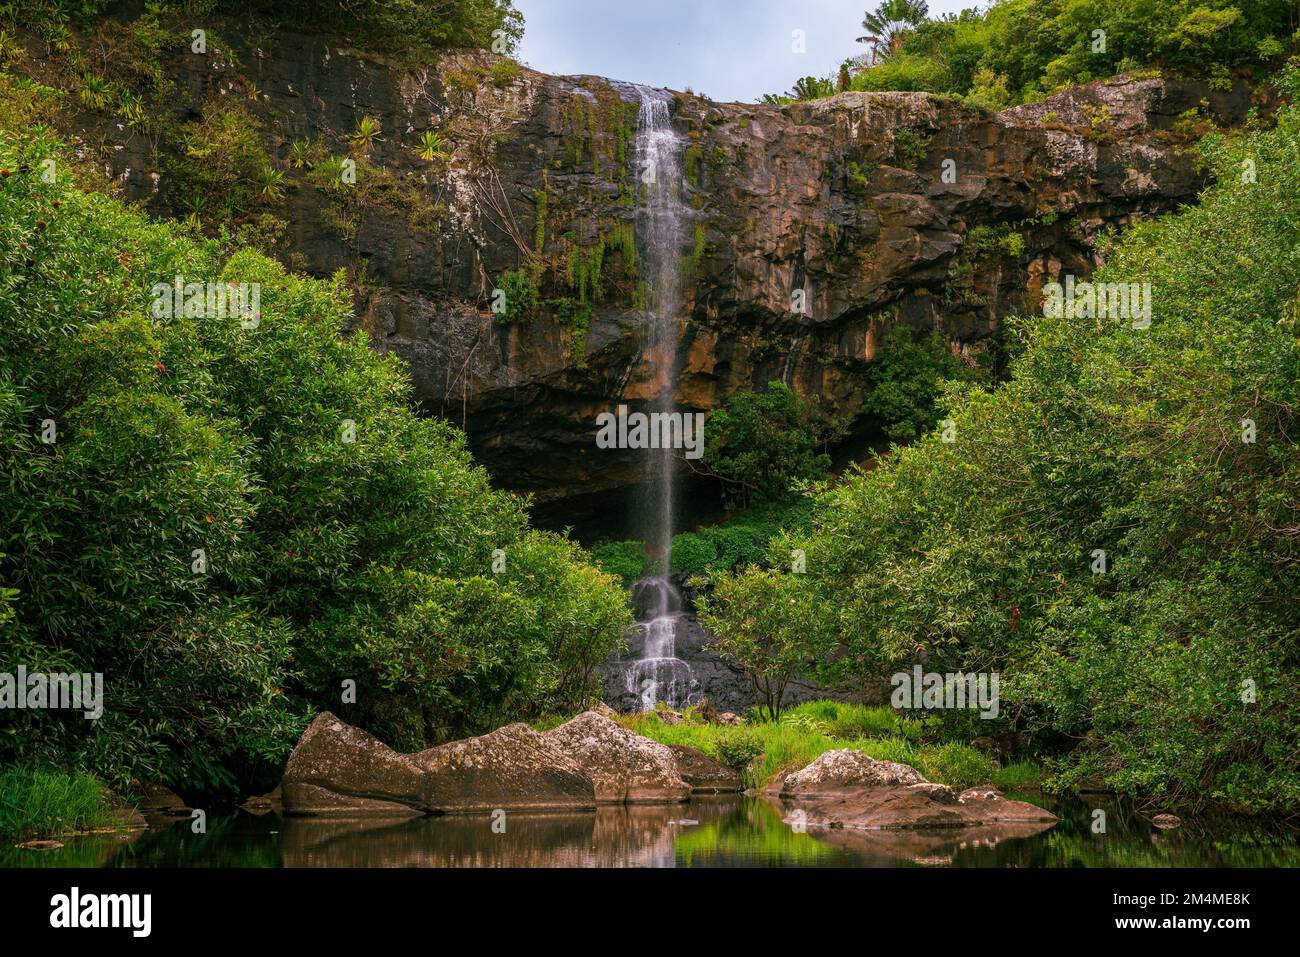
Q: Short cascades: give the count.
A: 3